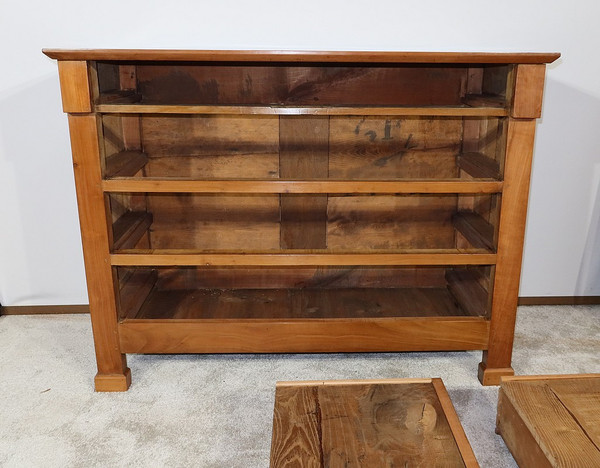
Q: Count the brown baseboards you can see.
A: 2